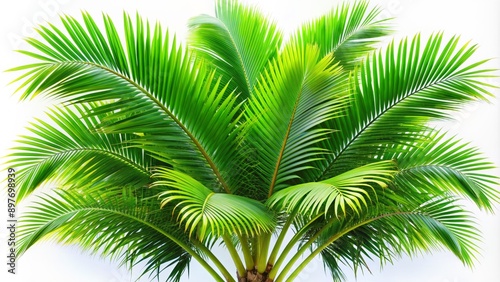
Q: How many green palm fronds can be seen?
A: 11